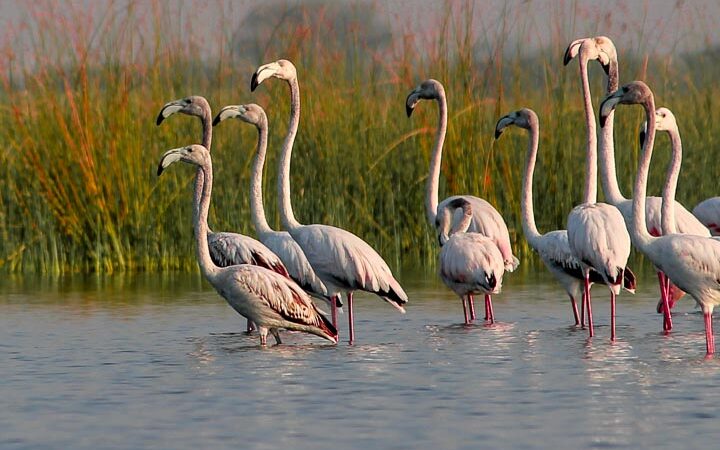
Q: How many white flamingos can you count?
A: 12